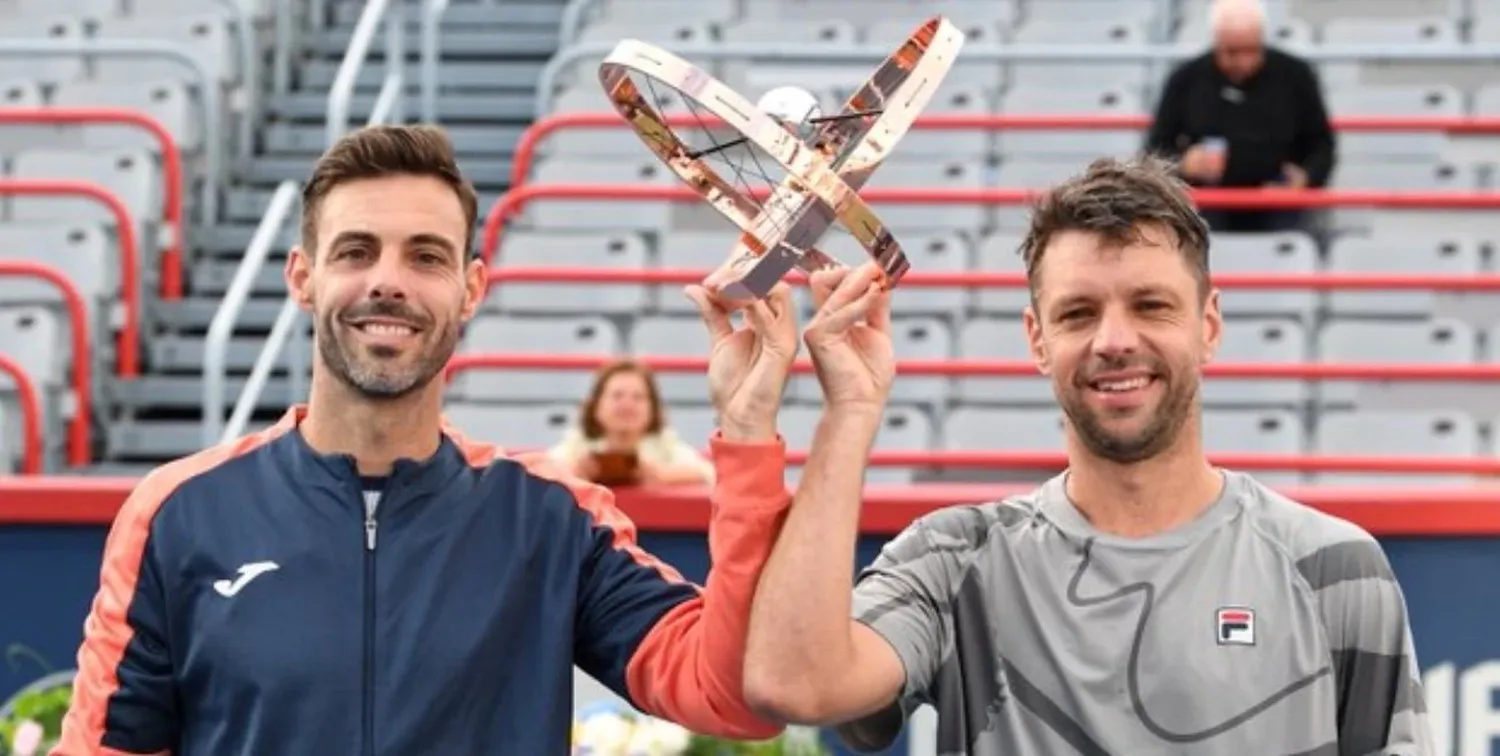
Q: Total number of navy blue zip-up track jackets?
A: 1